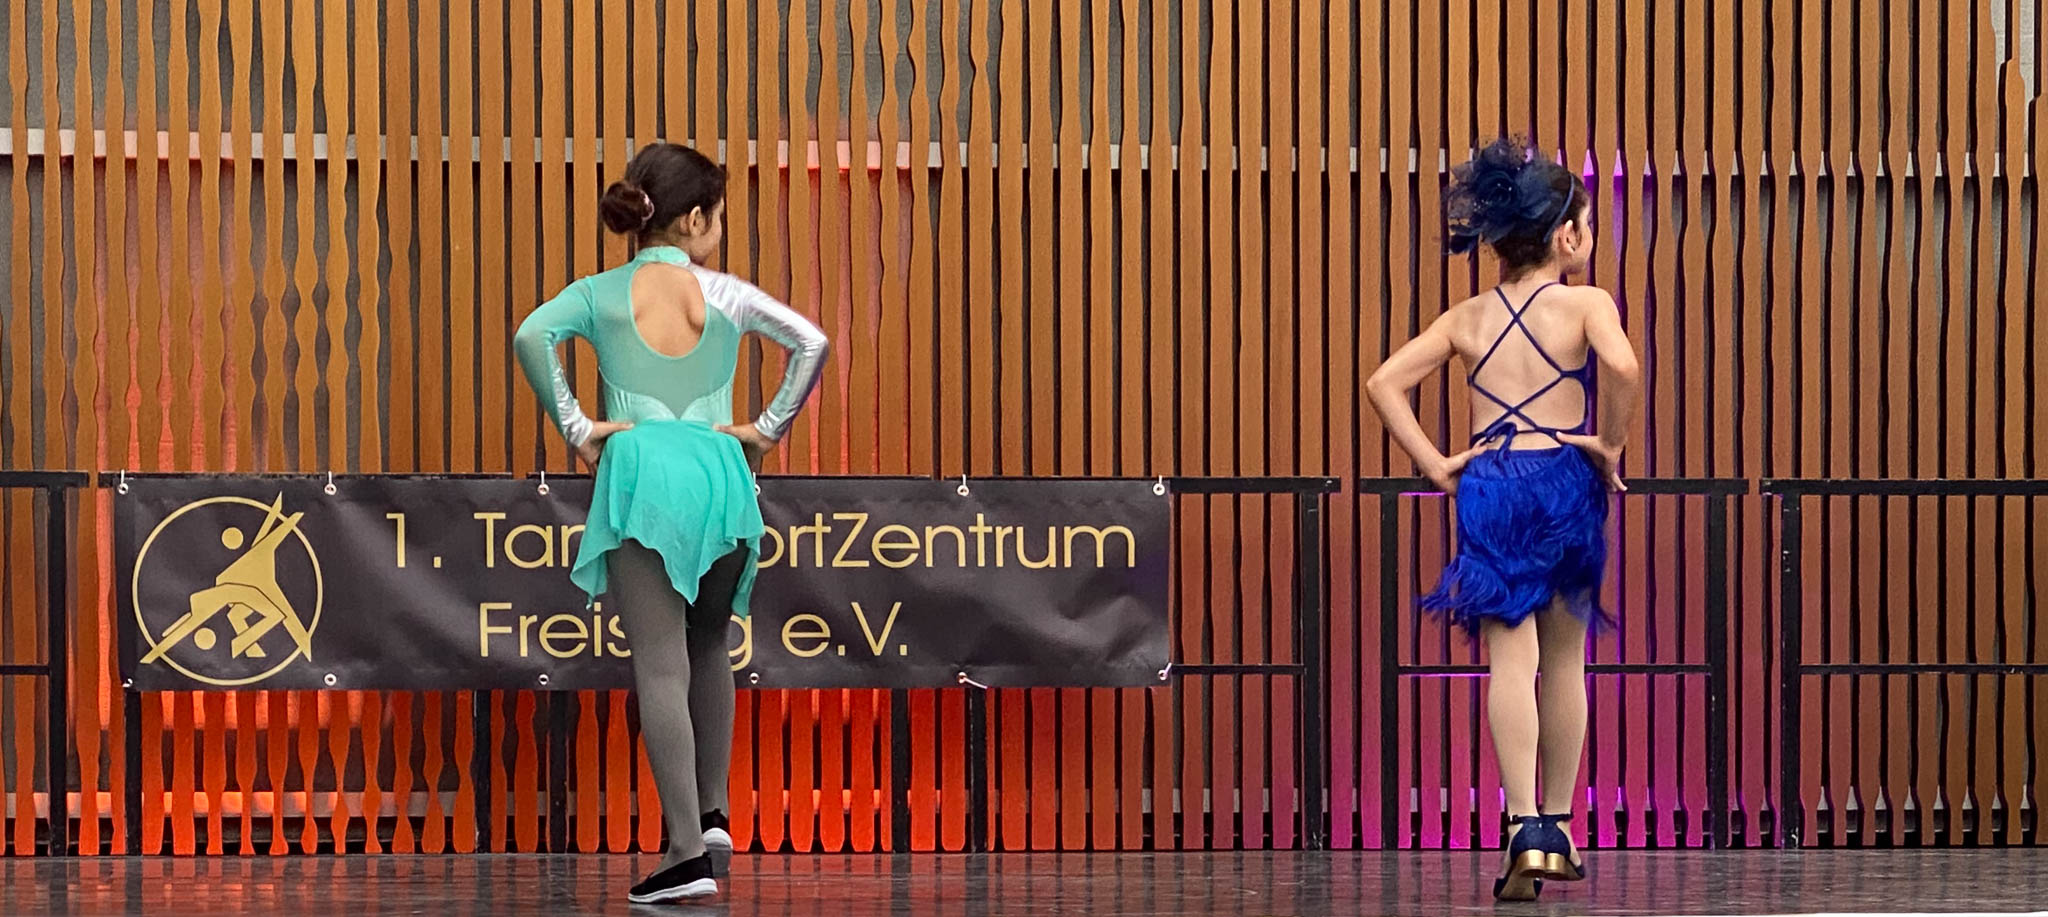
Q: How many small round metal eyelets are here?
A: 12